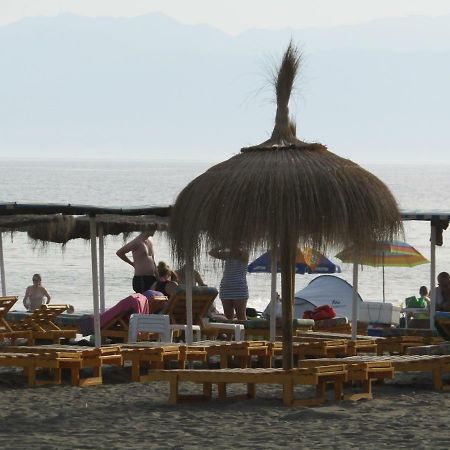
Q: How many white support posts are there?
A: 7